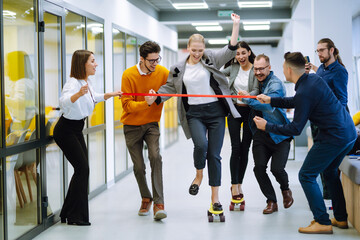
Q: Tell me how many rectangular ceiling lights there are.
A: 7